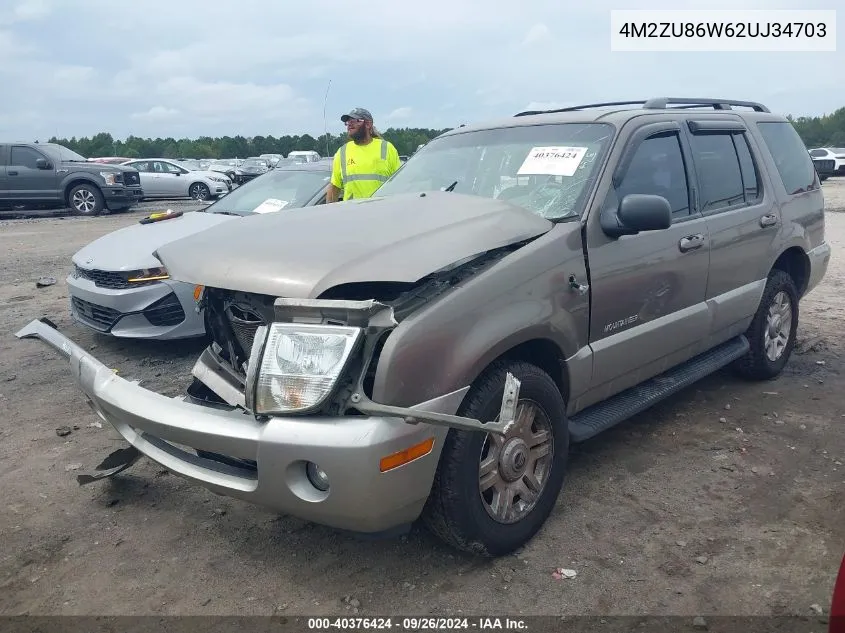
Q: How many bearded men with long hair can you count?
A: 1